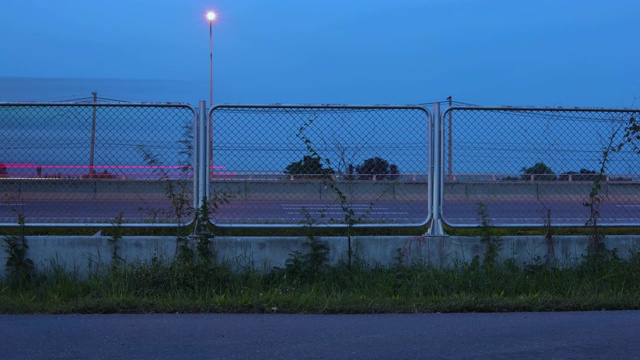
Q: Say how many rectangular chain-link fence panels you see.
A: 3